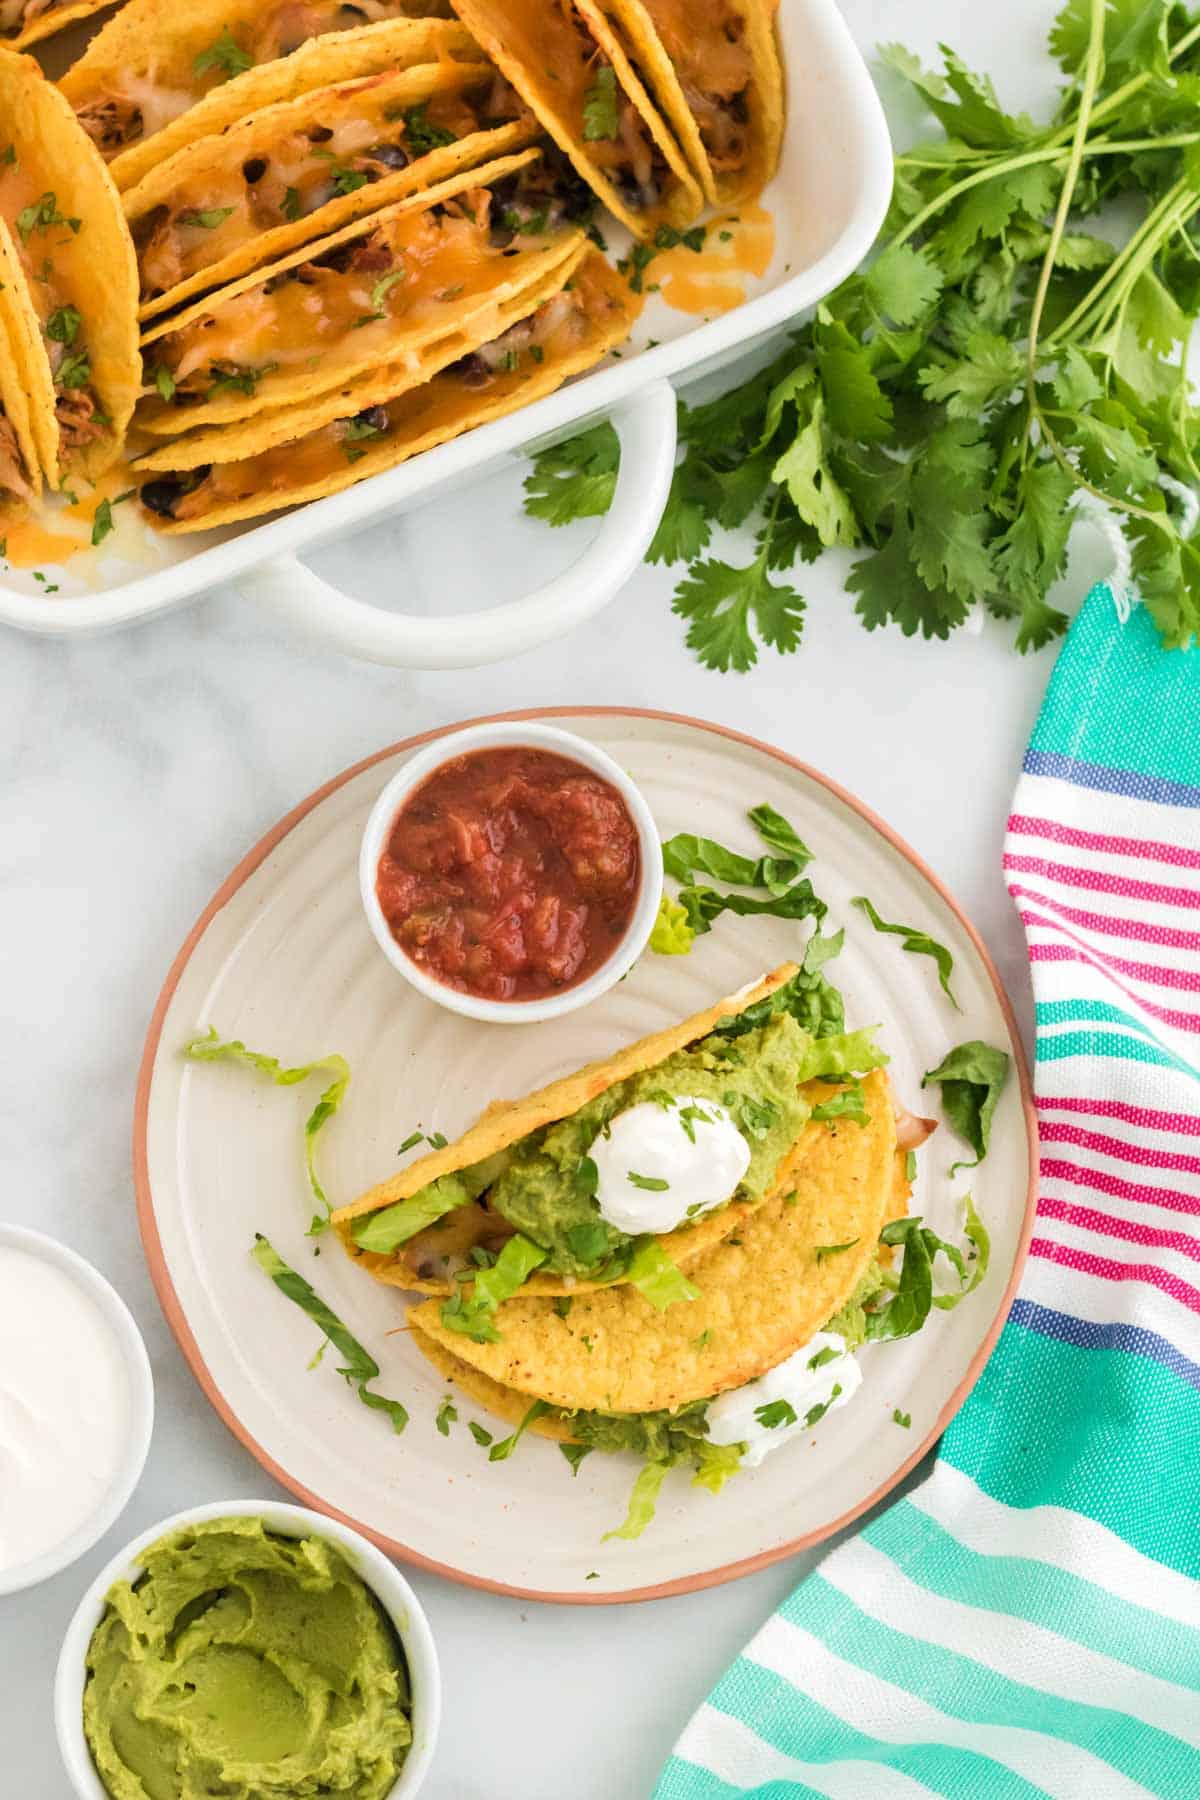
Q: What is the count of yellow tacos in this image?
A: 11